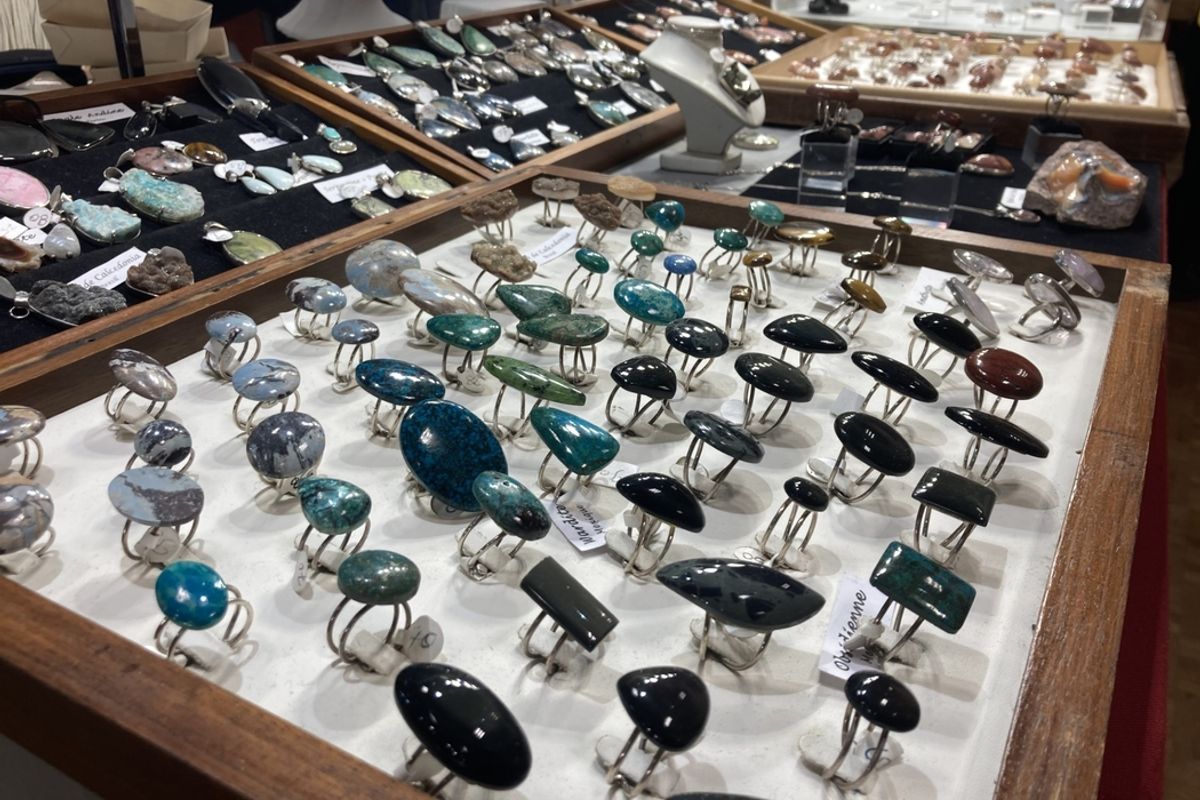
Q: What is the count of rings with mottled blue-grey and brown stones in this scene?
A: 12